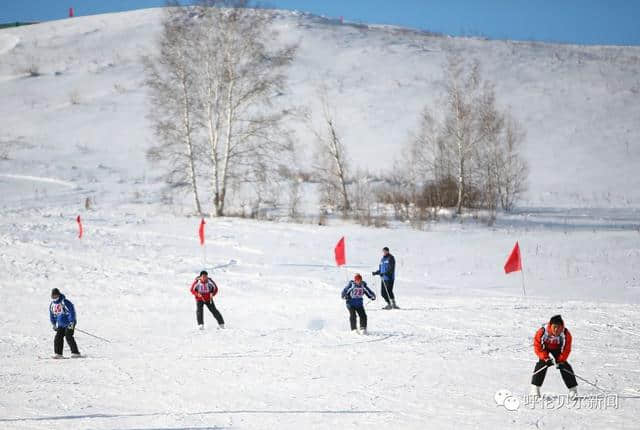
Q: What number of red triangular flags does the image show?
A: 4